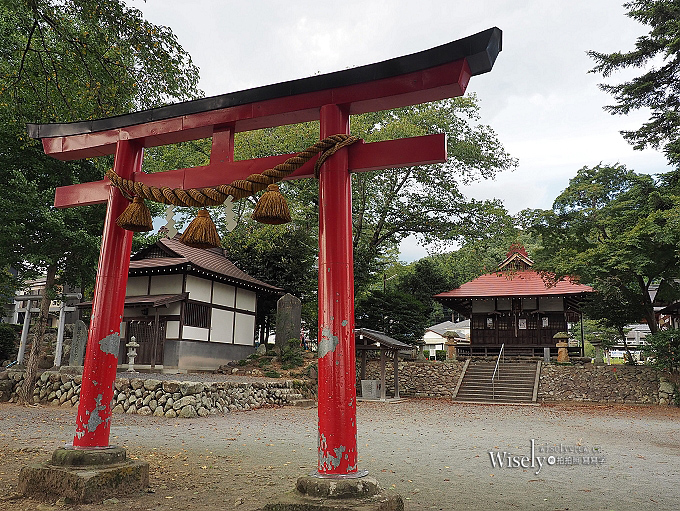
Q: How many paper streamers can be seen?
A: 2